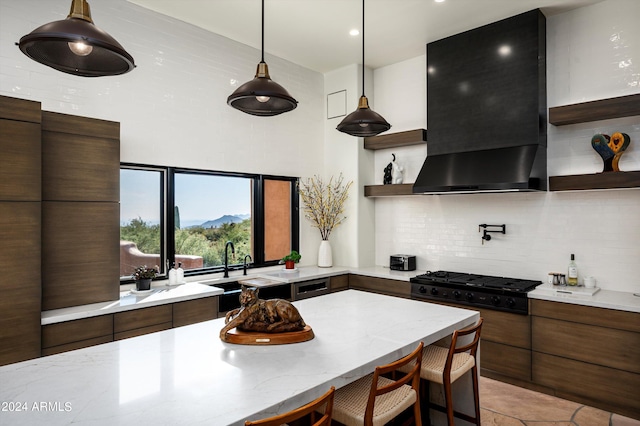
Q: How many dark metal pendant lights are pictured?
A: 3